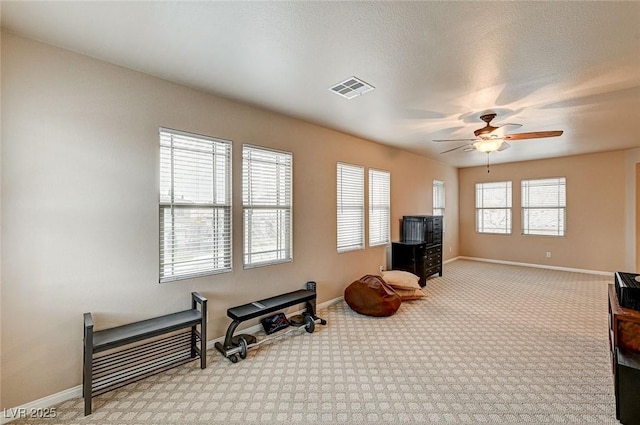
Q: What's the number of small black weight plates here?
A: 2